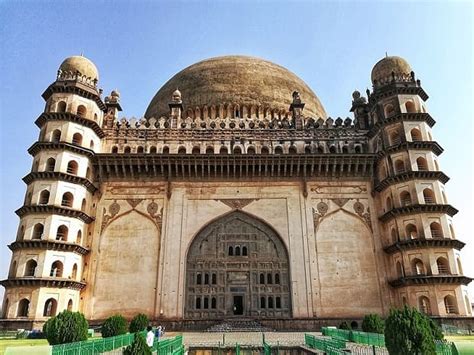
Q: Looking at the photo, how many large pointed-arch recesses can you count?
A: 3